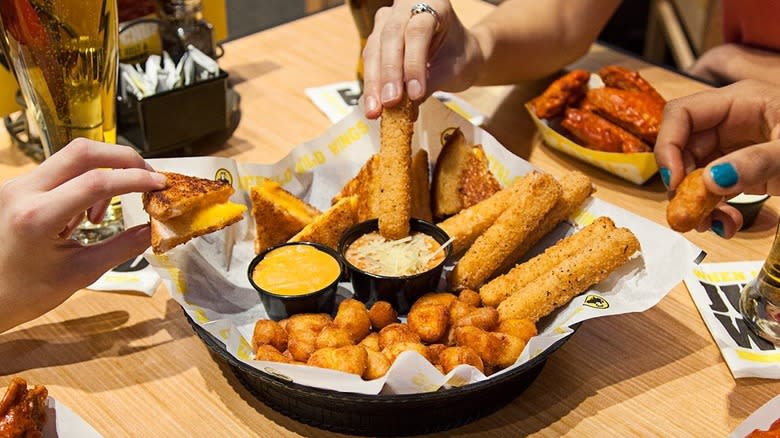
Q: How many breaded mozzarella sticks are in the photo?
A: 6